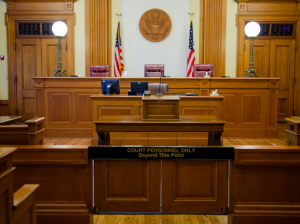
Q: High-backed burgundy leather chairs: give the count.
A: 3